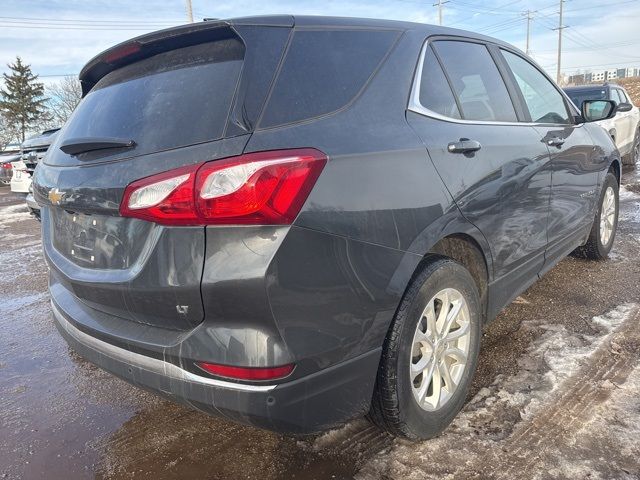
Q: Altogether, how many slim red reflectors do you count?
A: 1